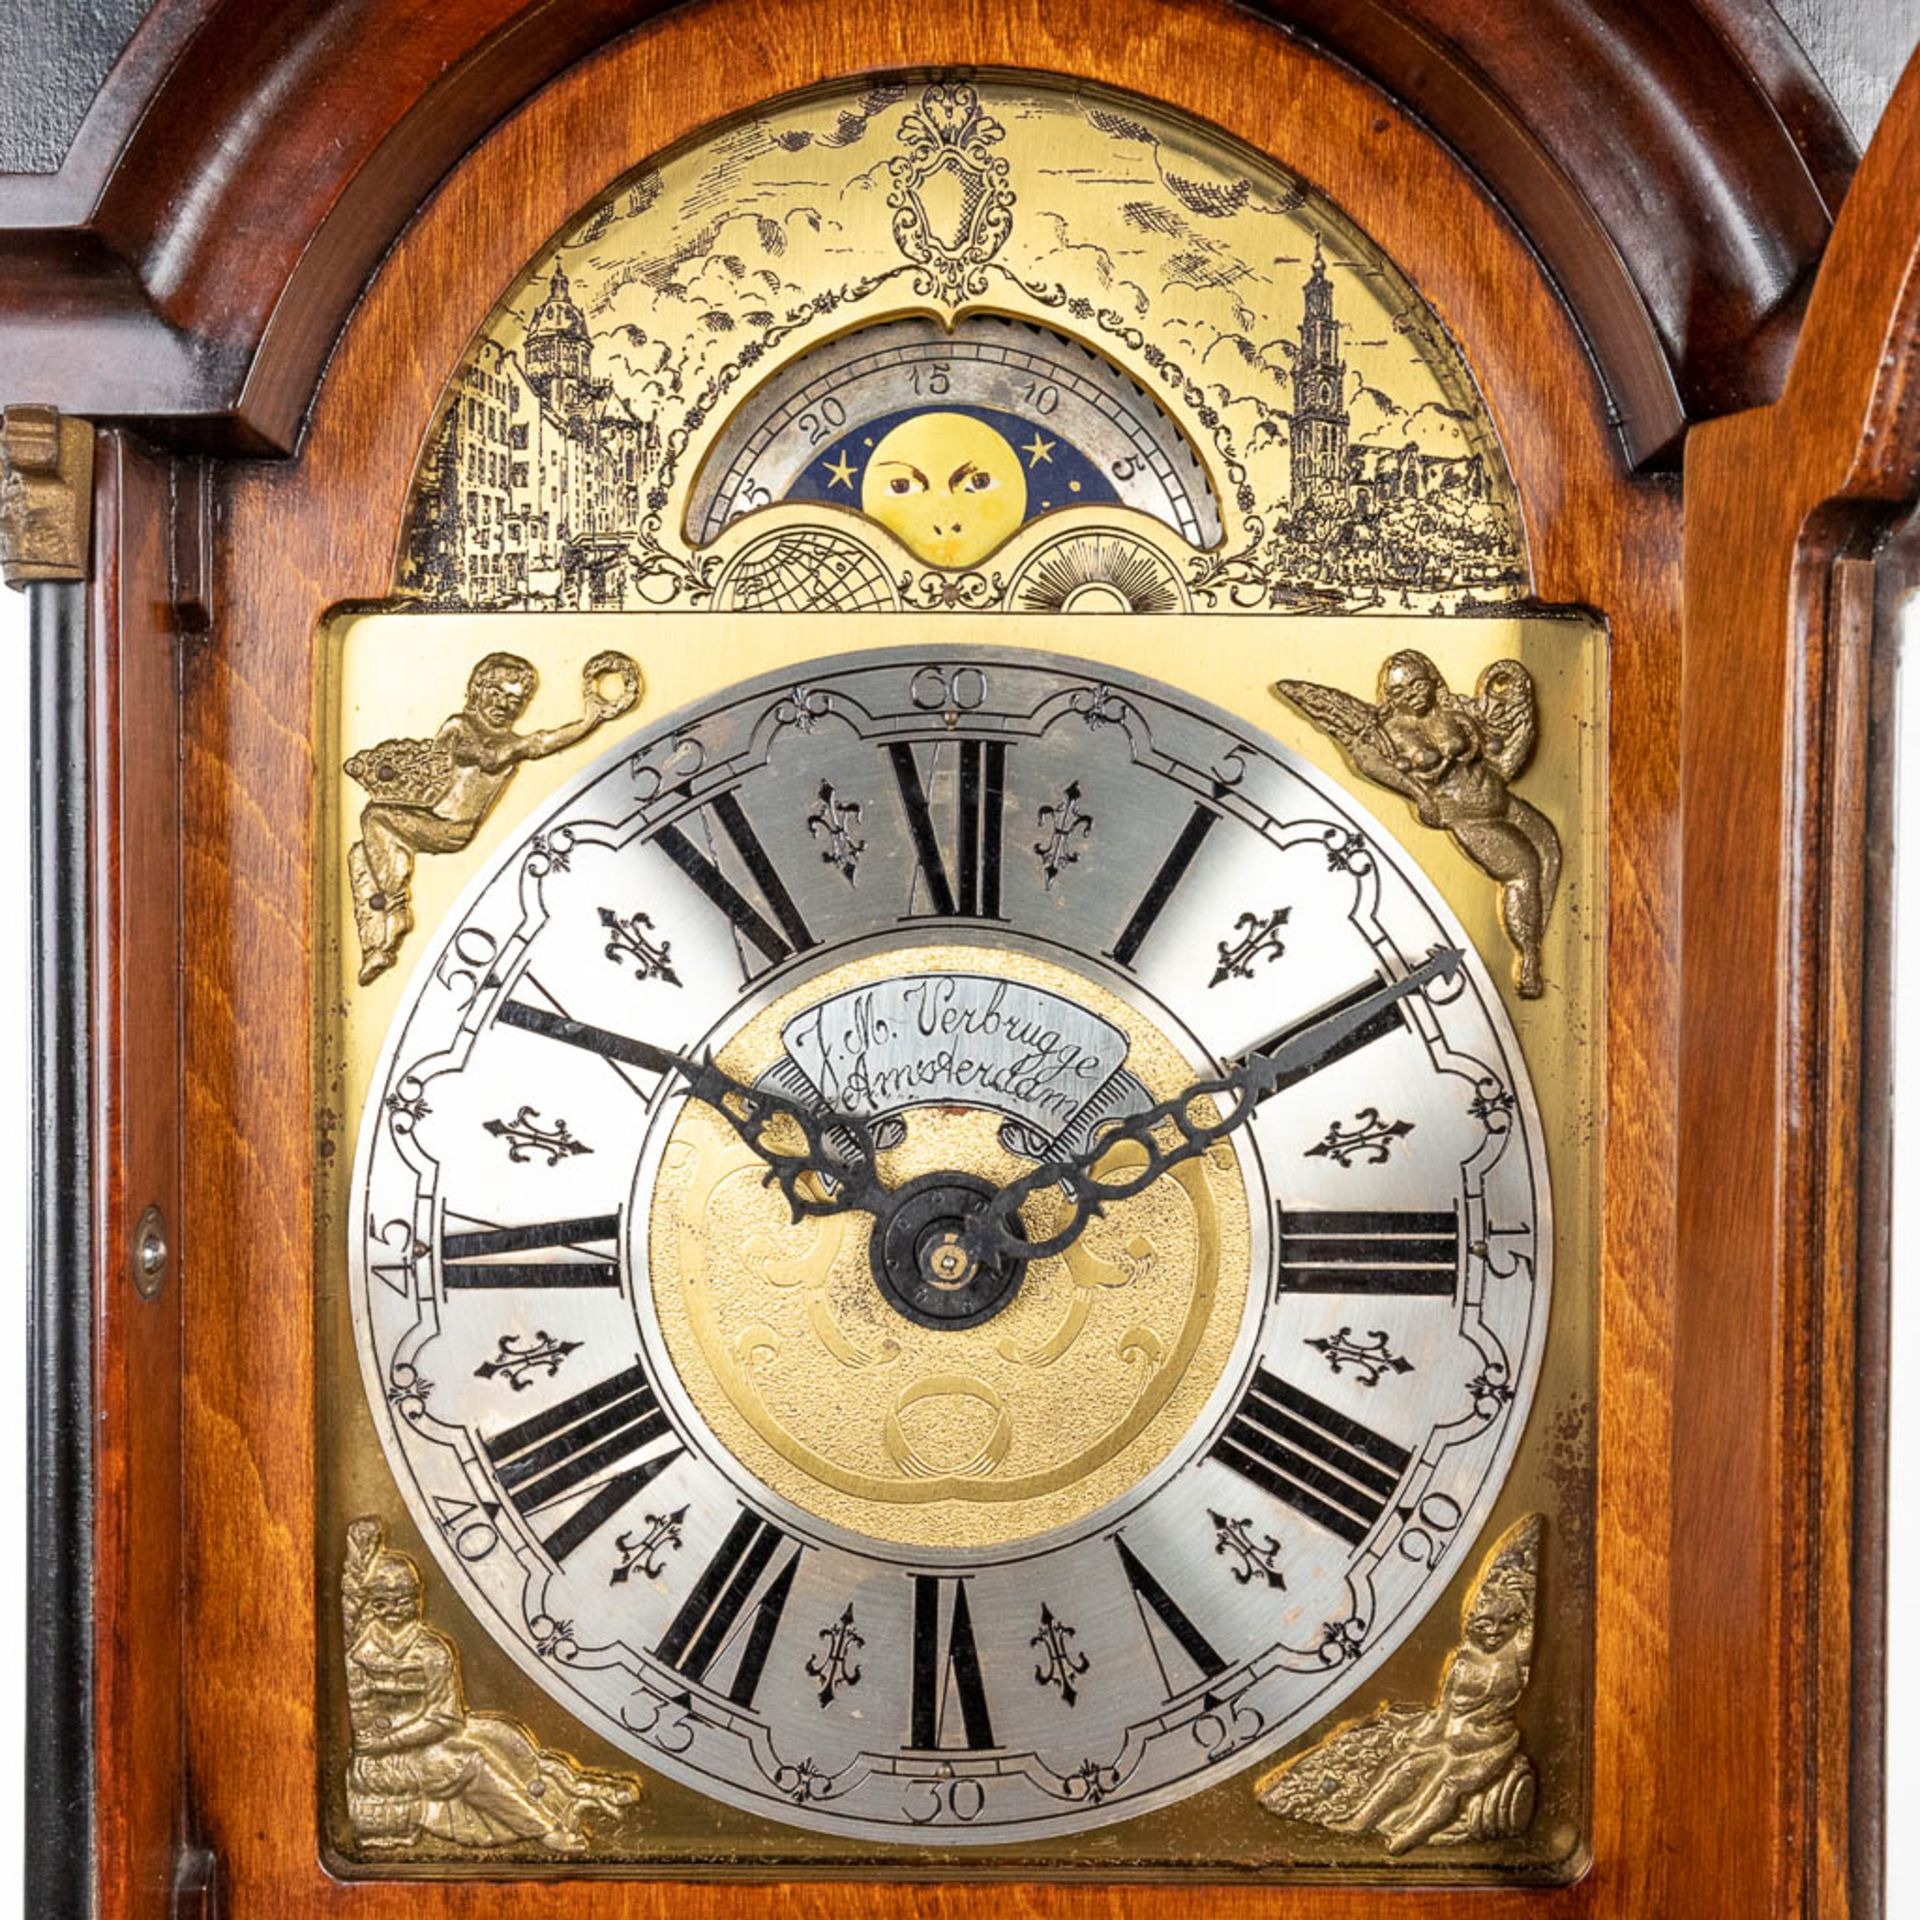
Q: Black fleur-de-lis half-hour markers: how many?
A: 12